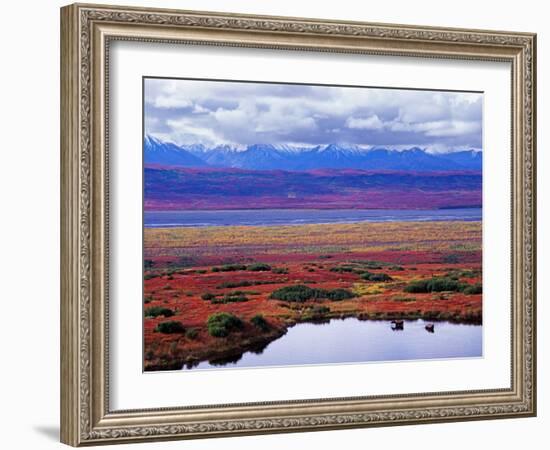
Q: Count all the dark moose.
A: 2